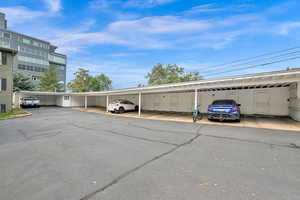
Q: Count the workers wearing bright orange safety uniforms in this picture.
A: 0